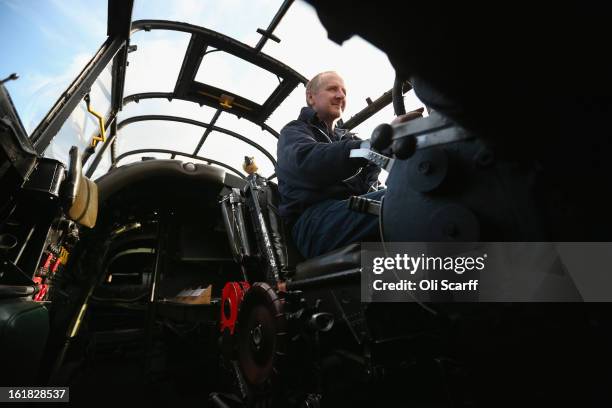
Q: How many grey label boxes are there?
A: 2